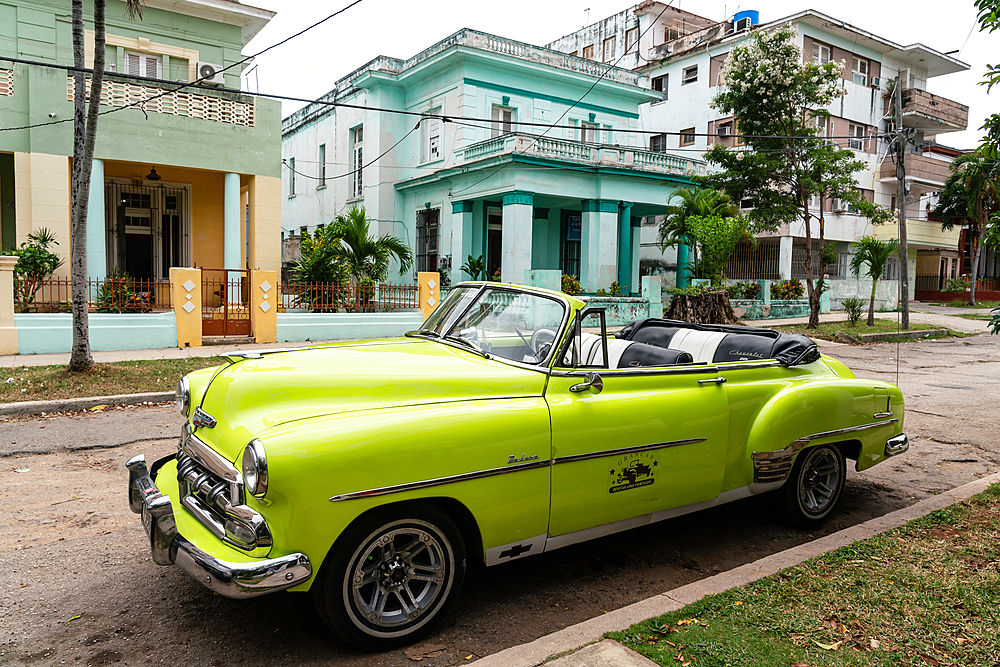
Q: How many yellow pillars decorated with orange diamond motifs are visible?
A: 3